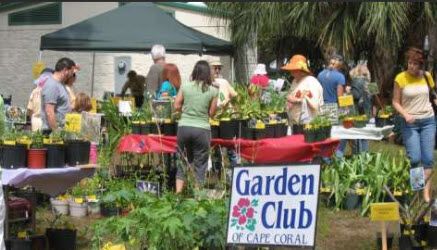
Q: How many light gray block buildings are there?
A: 1